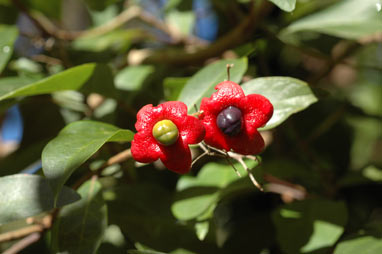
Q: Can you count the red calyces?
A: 2